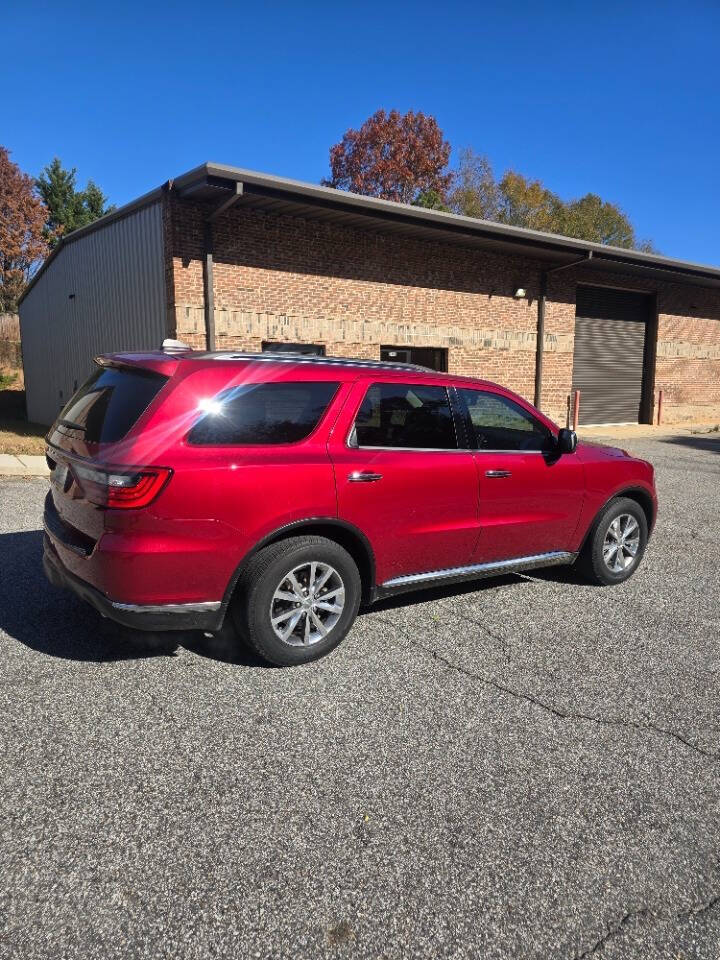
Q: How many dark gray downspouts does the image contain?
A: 2